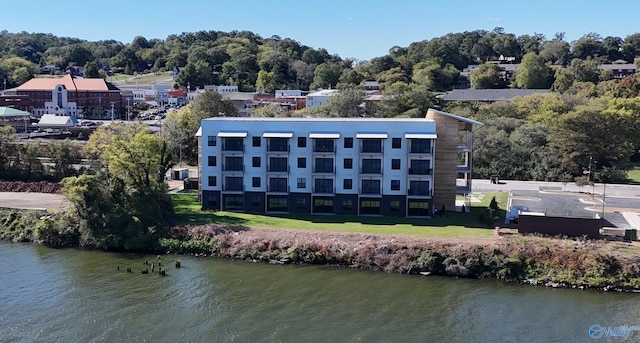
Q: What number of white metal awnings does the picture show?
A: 5